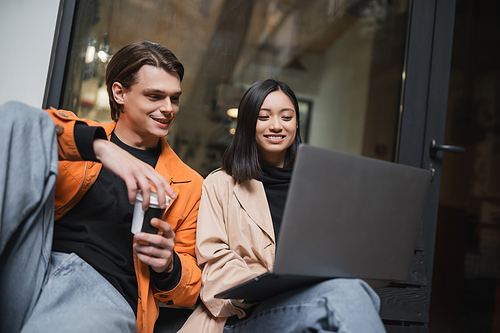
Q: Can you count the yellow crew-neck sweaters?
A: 0